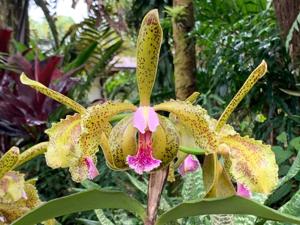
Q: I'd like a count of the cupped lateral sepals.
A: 2